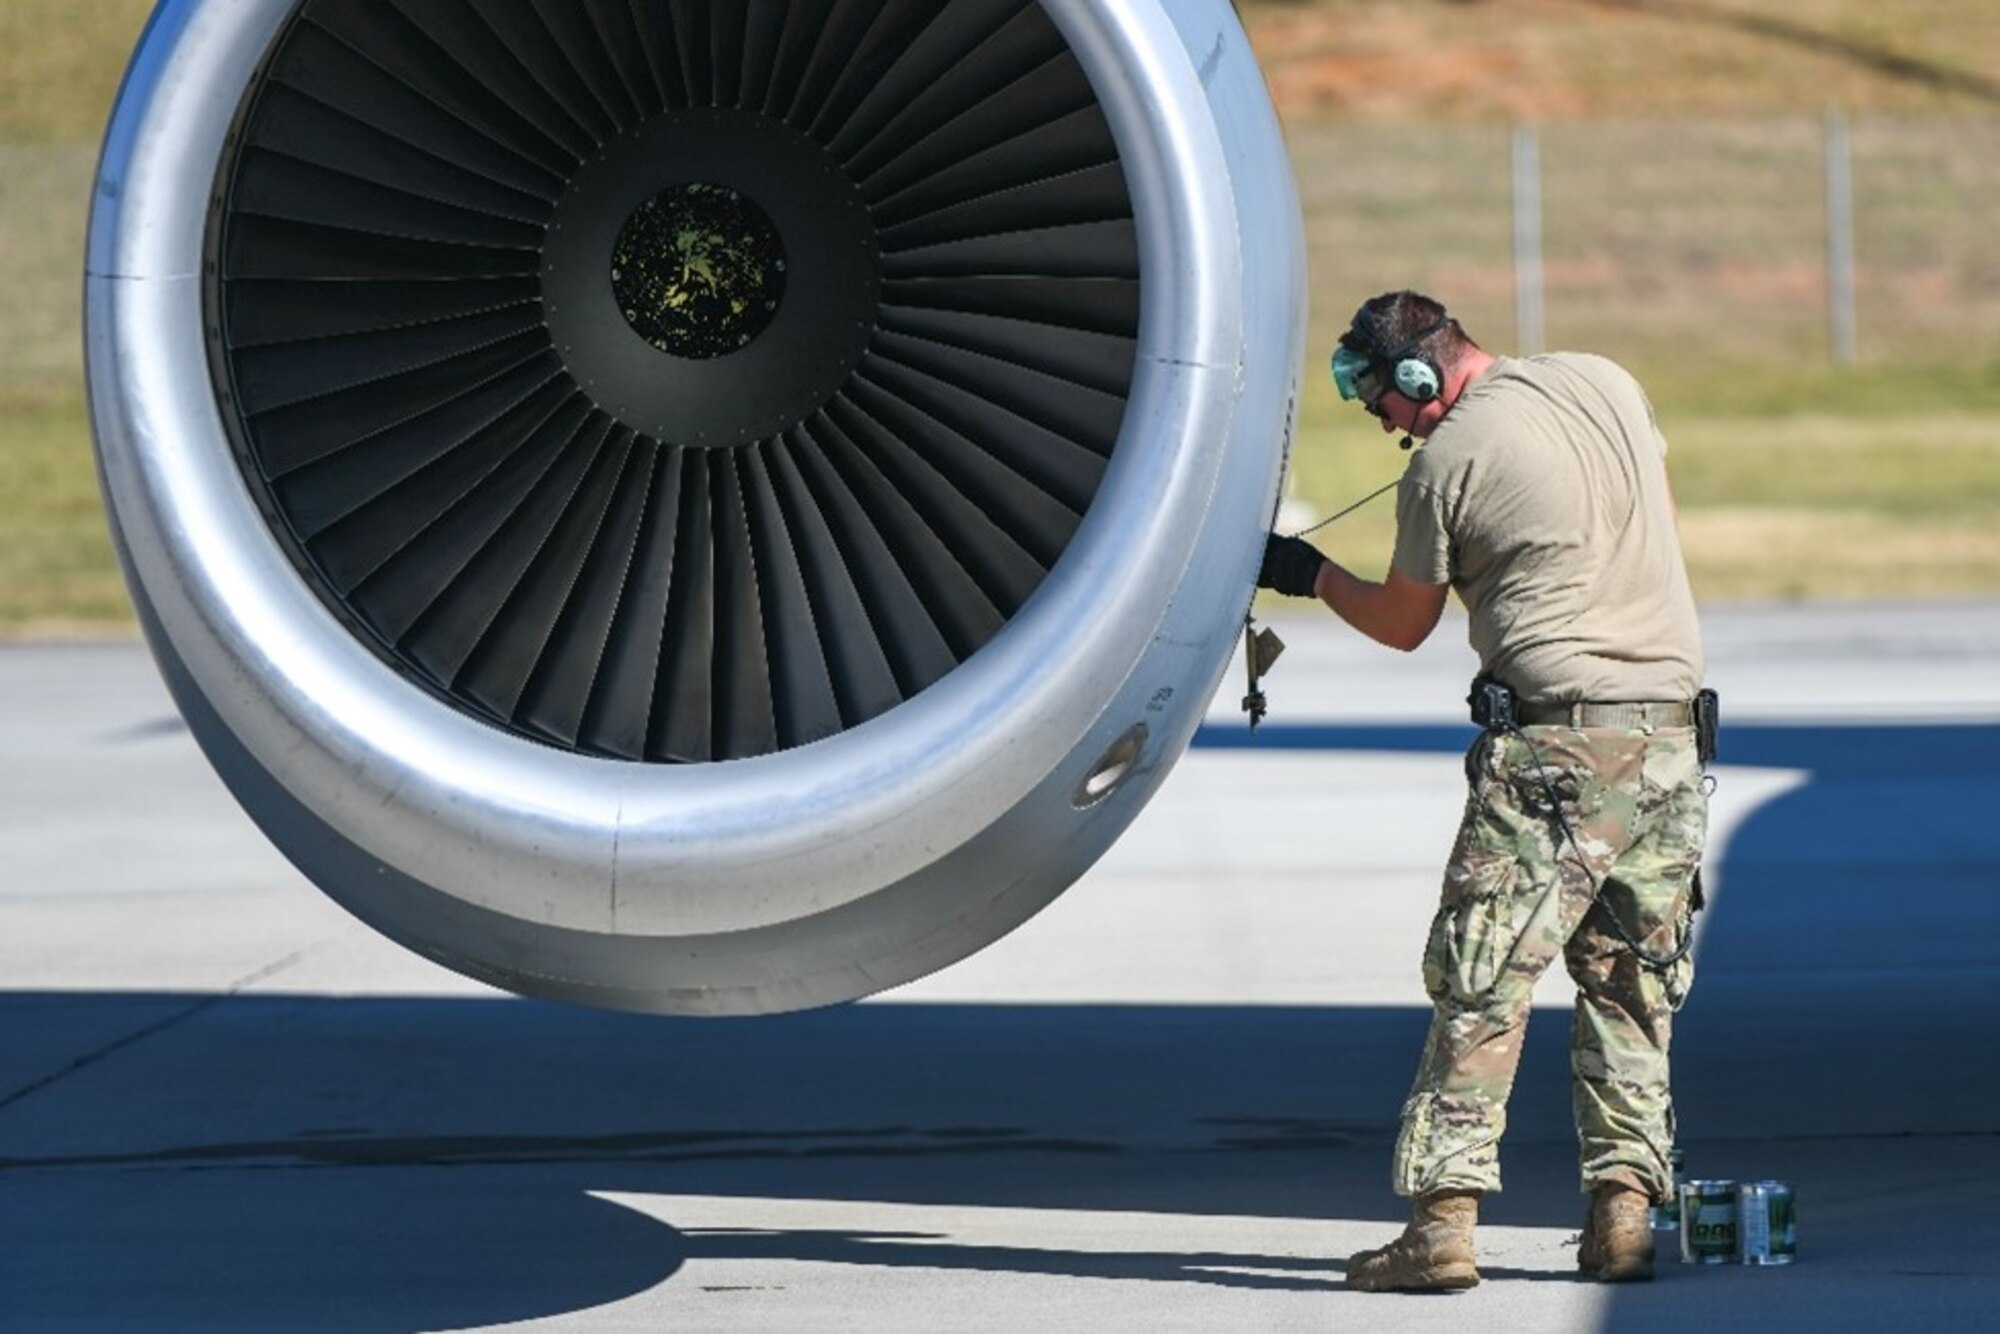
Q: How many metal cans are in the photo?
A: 3